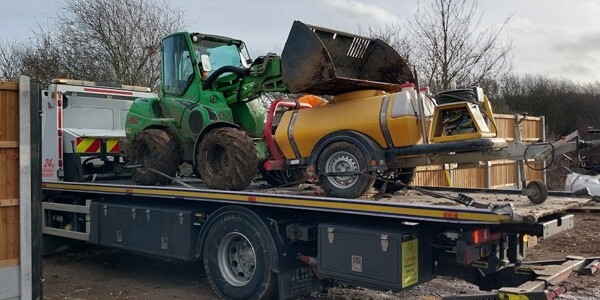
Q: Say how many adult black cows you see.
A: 0